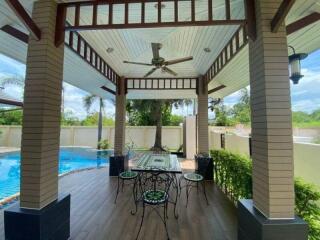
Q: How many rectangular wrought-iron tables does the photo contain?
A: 1